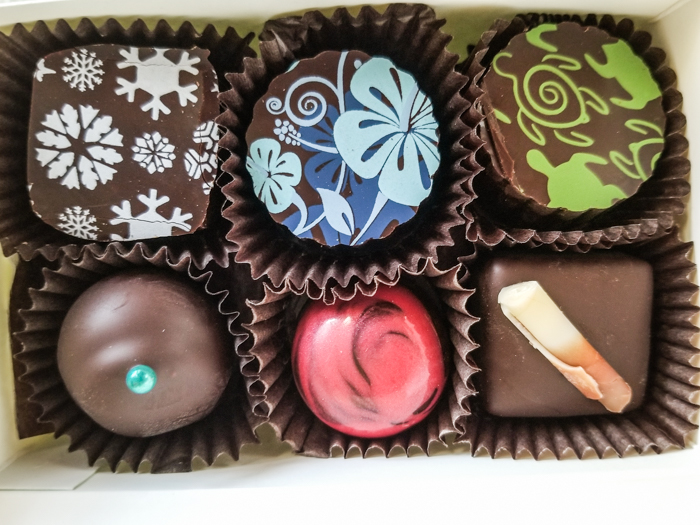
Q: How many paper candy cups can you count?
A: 6